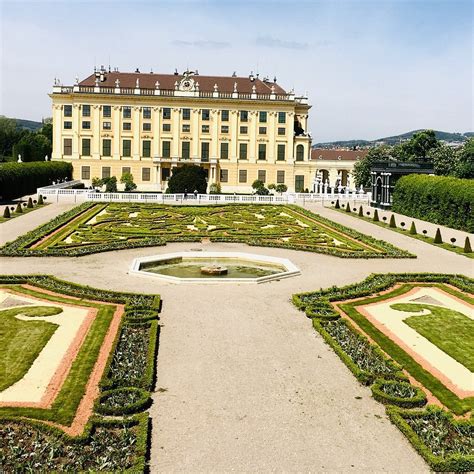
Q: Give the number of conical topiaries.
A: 12